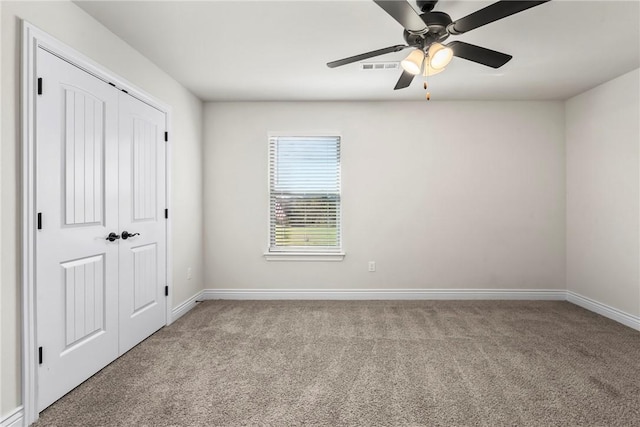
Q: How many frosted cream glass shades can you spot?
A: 3